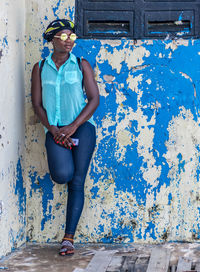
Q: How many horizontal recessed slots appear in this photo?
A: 2